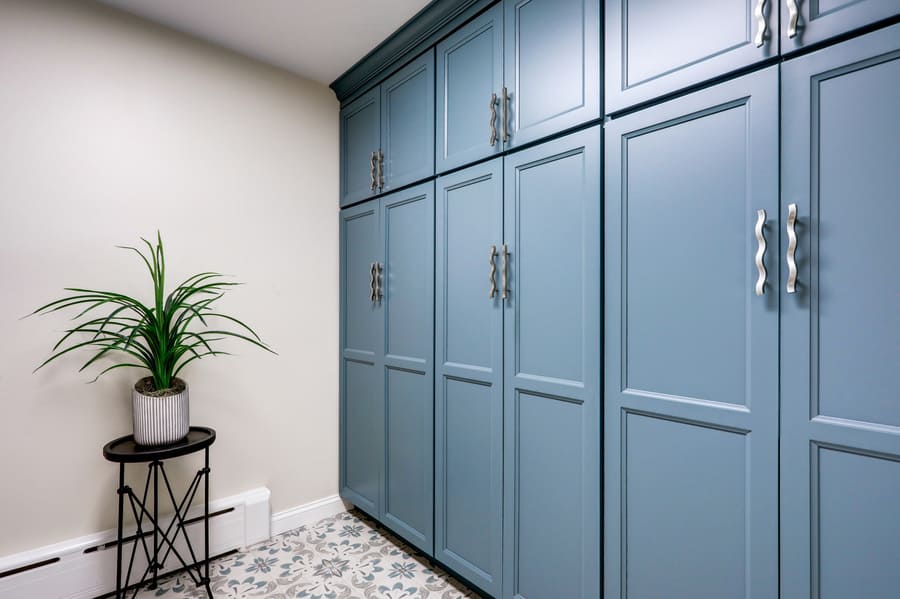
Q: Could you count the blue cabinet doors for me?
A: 12